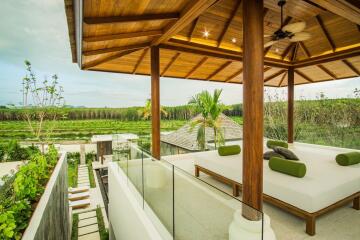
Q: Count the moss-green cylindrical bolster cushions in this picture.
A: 4